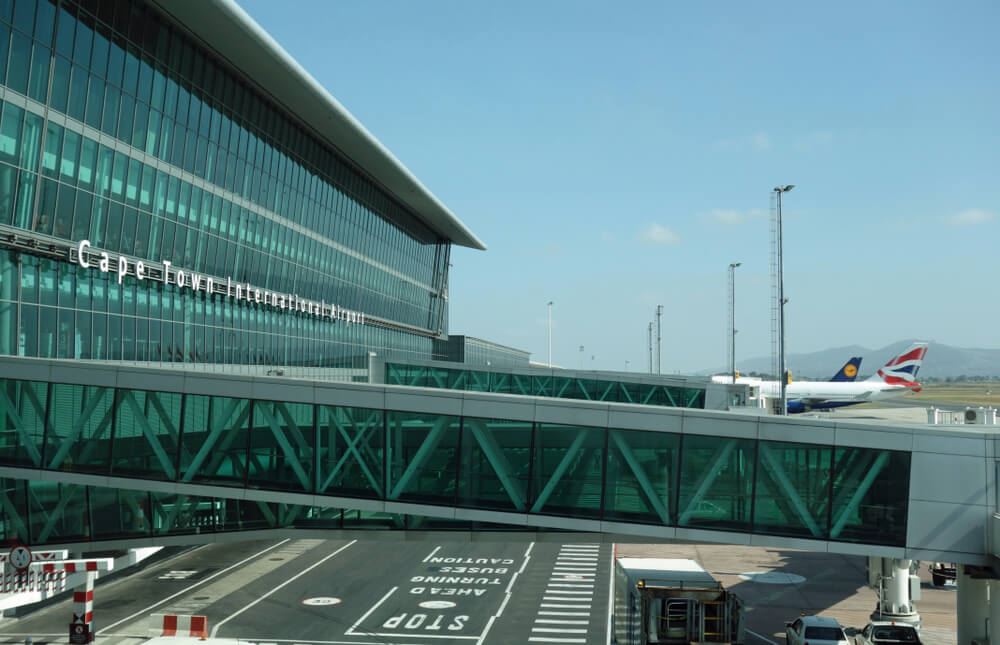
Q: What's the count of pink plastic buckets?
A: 0